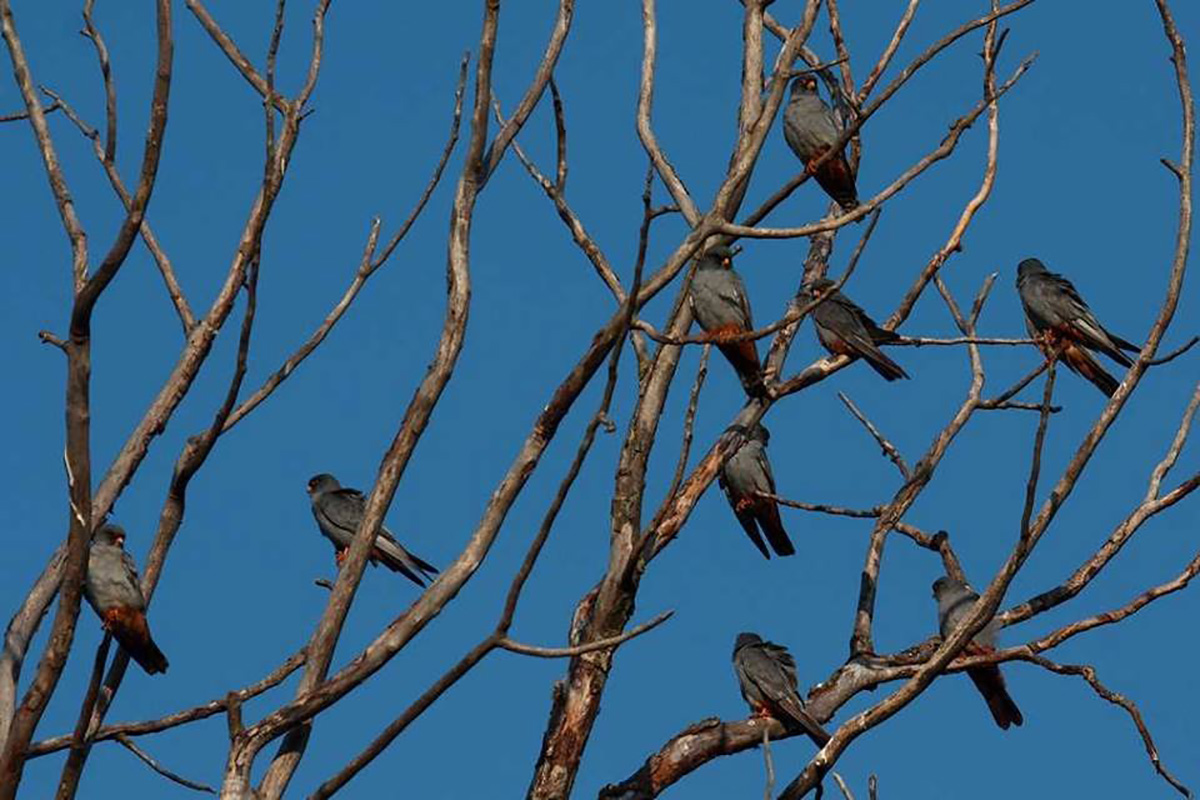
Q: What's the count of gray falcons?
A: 9